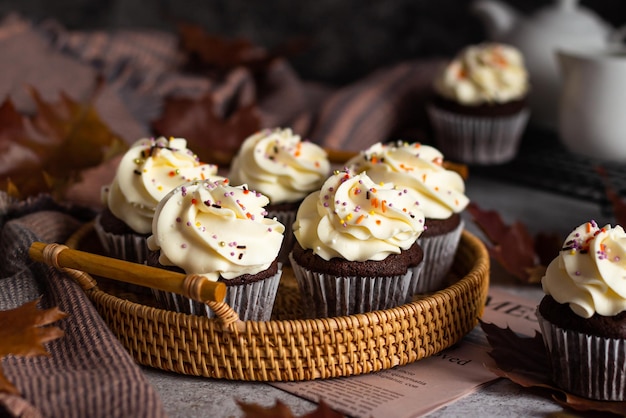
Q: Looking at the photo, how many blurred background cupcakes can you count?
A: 1